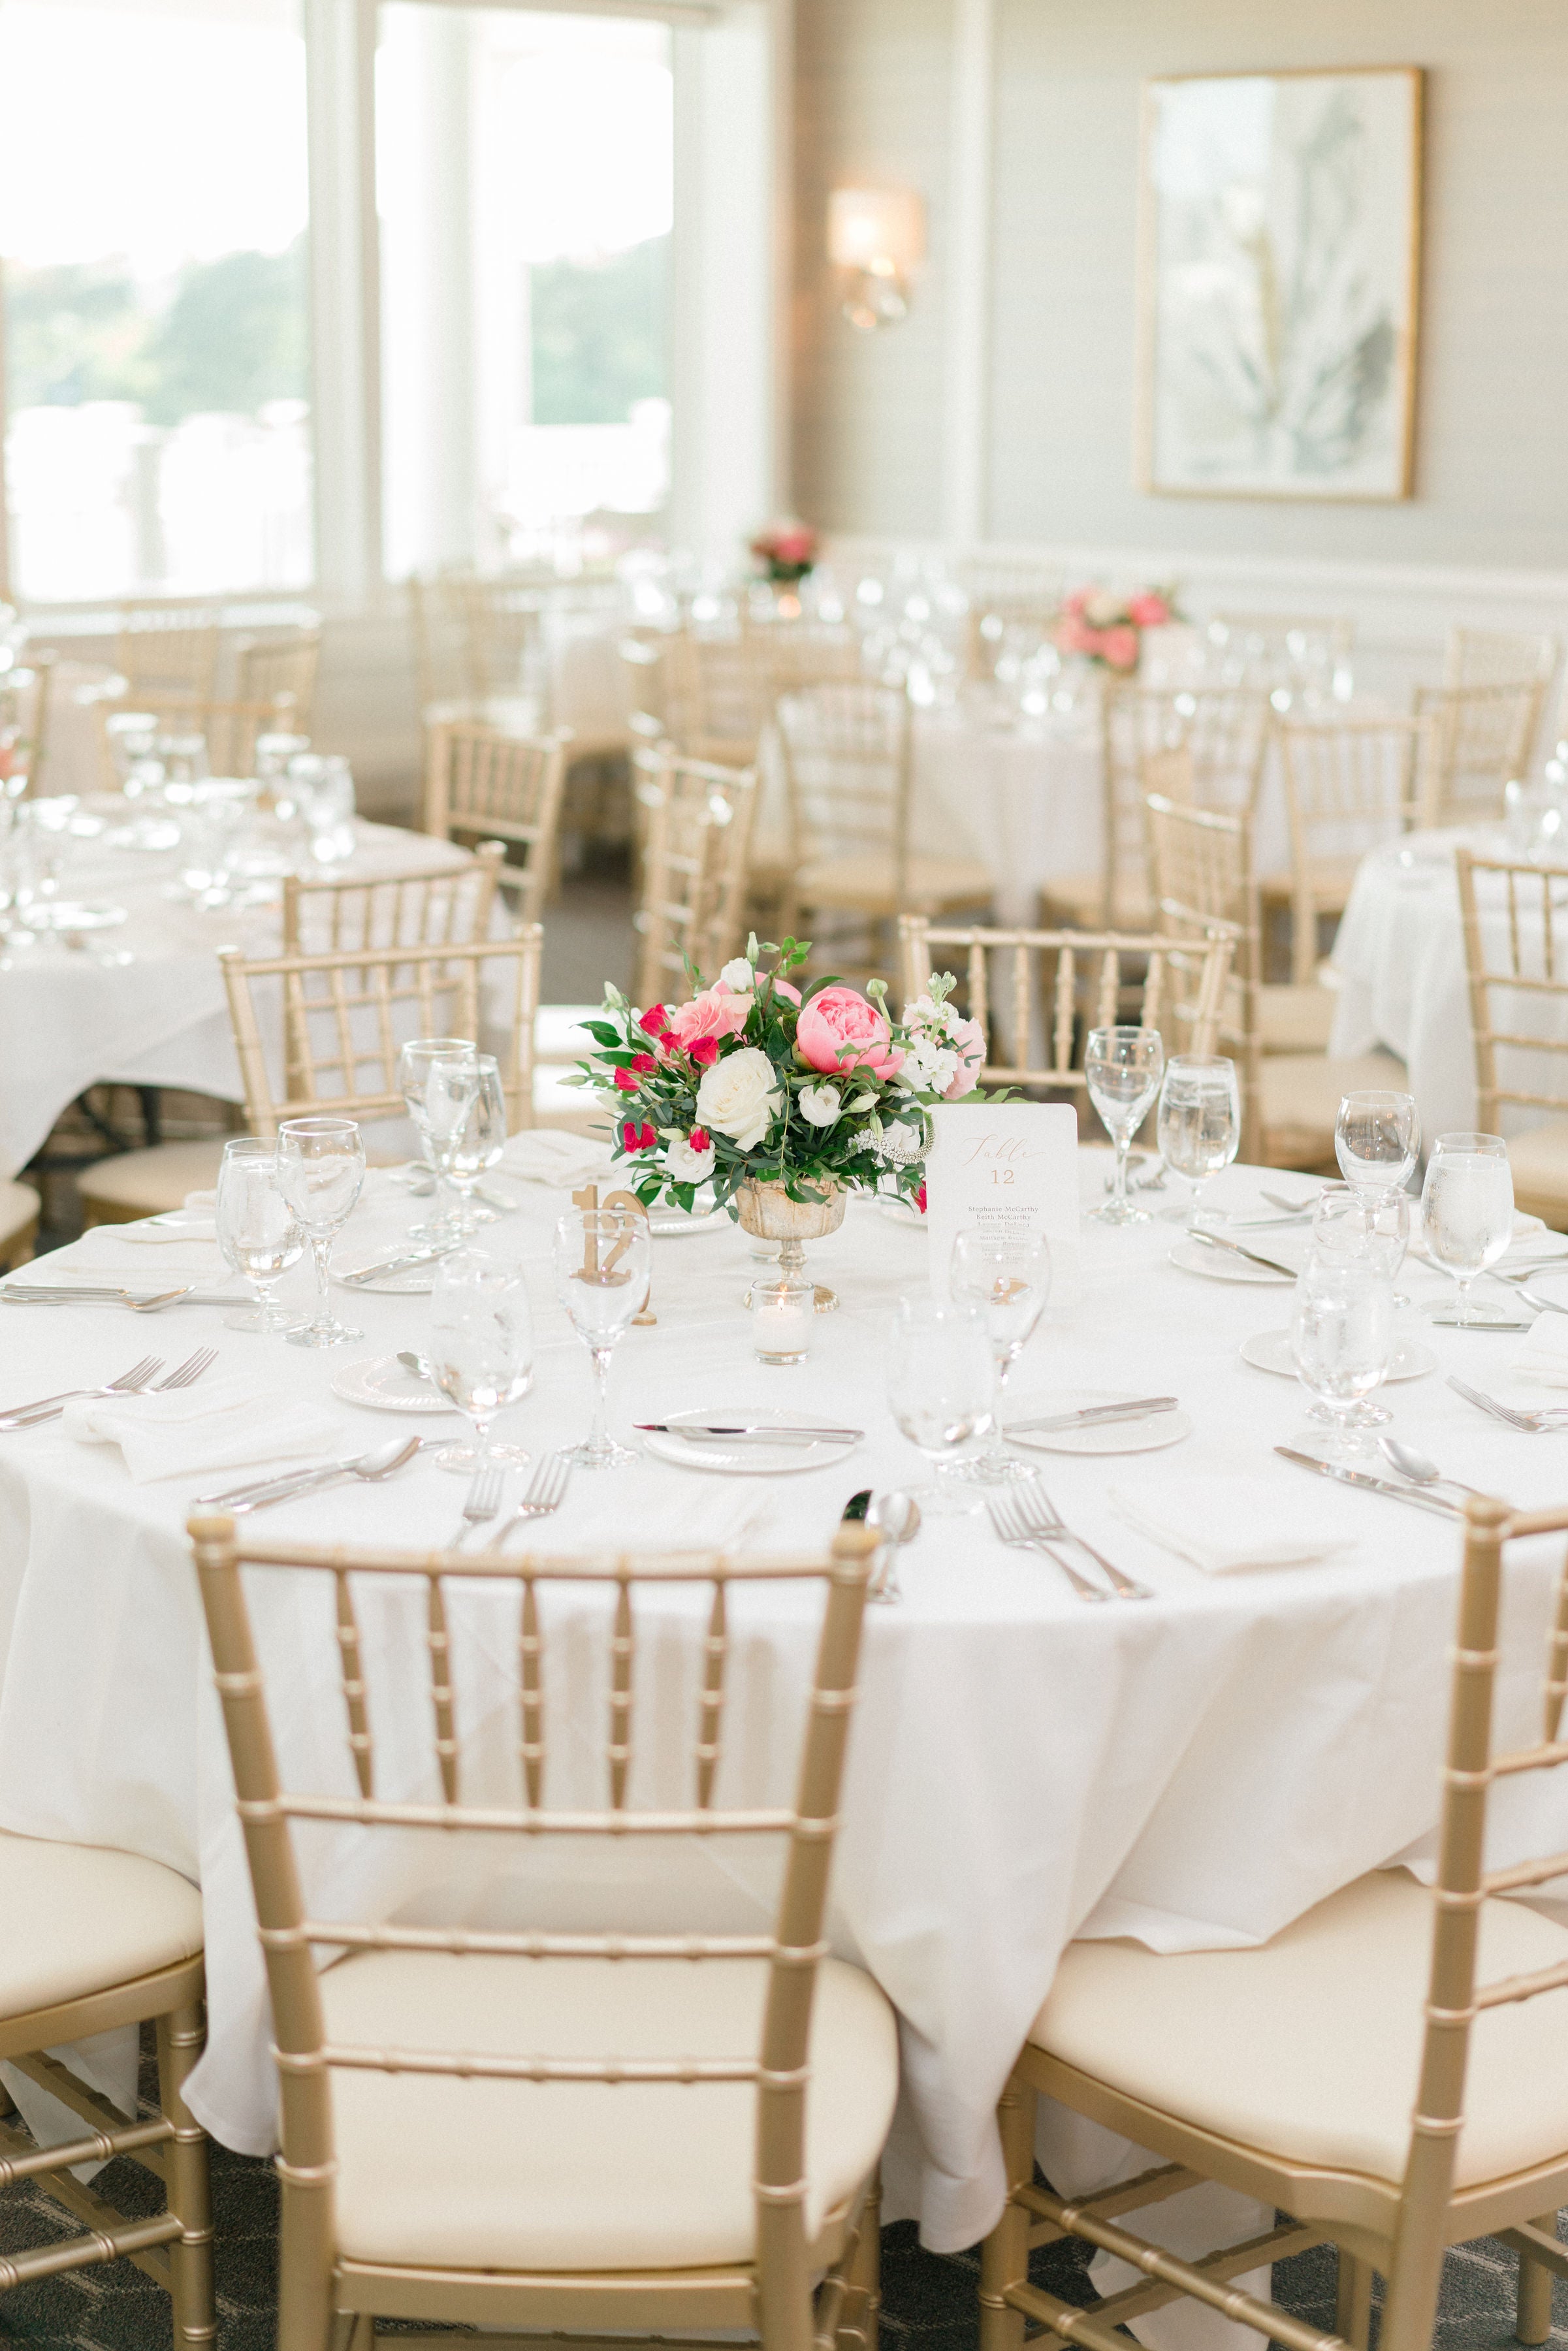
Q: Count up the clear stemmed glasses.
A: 14